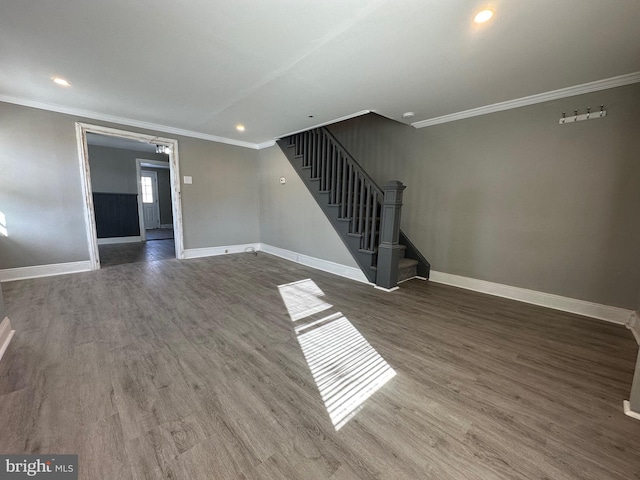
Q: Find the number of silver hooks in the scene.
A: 4